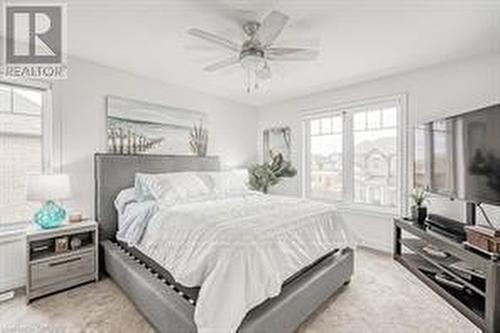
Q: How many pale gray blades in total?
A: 5